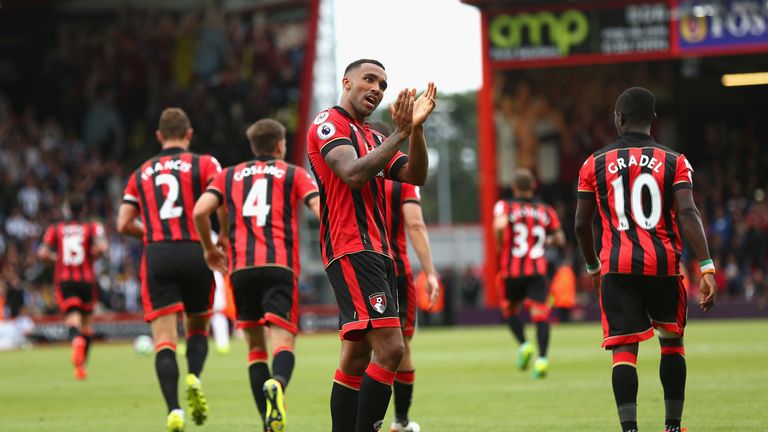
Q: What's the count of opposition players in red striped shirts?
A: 0